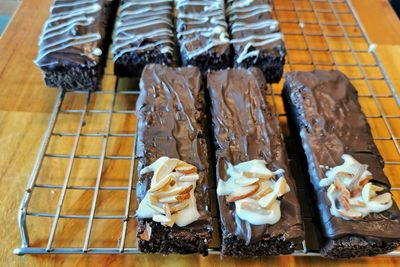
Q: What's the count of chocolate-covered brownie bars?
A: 7